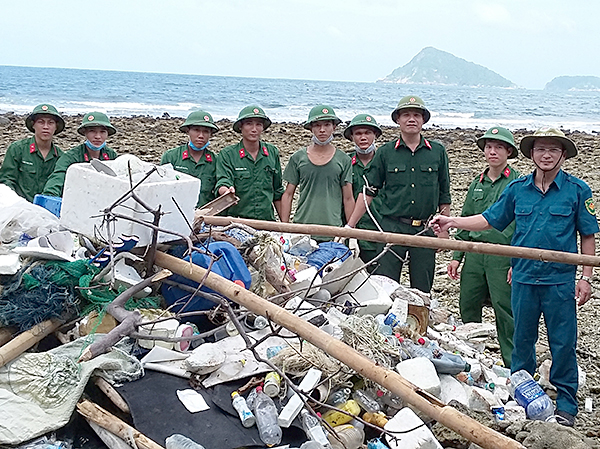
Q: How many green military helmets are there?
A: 8